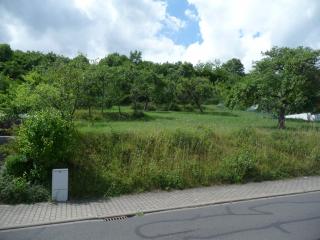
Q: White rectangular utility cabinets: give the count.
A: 1